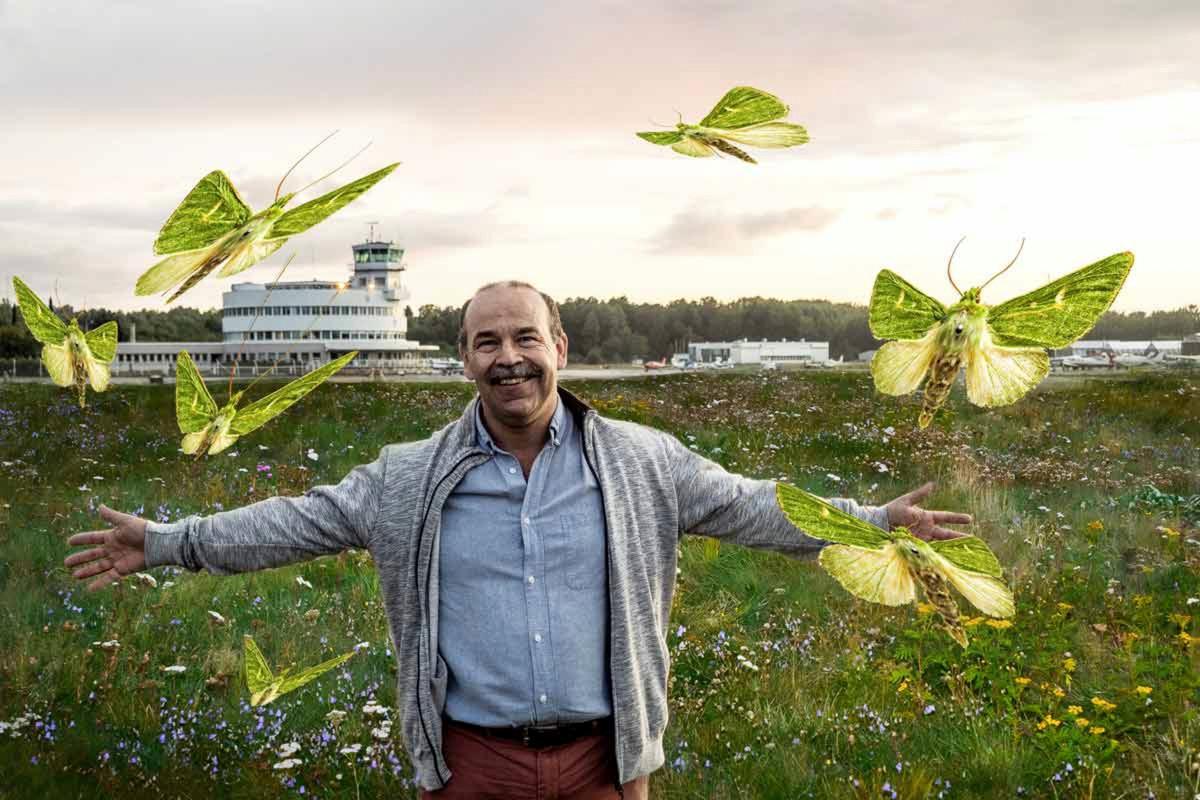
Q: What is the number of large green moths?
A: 7